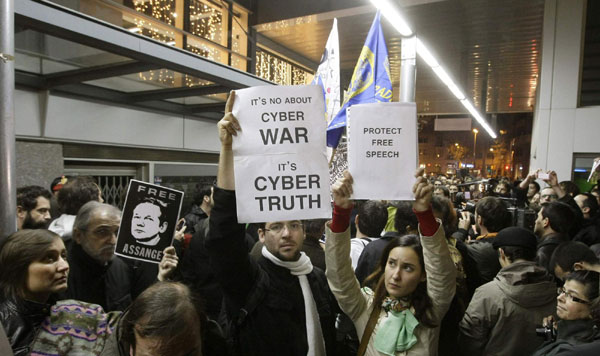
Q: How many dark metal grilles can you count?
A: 1